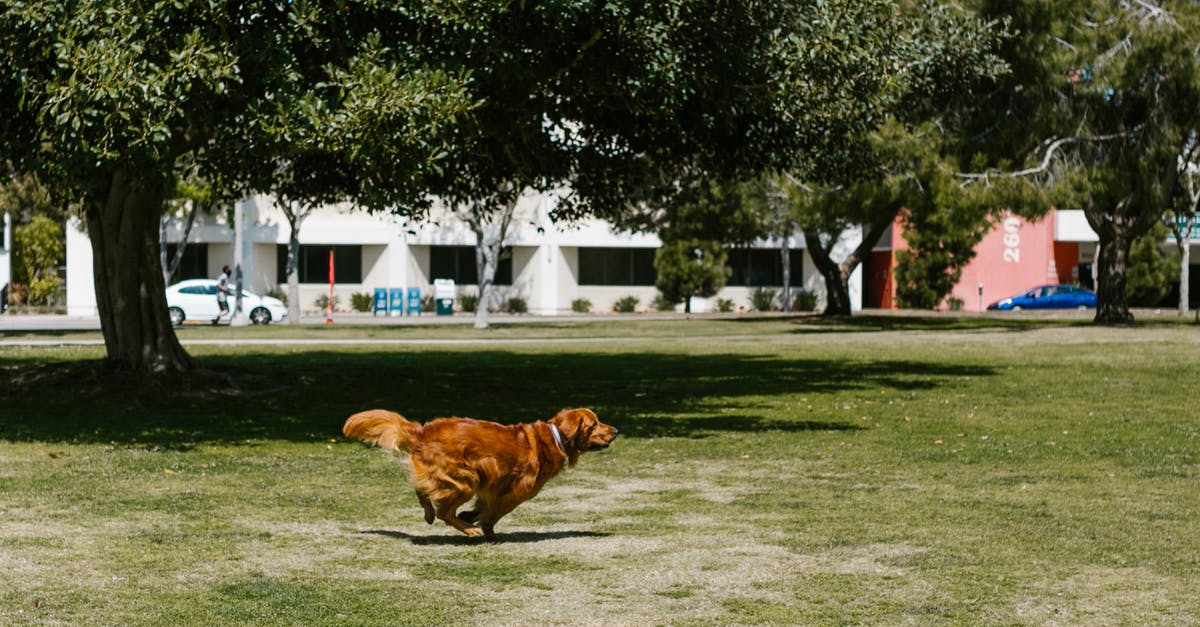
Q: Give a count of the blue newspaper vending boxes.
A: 3